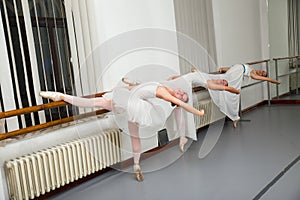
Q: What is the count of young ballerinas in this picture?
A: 3